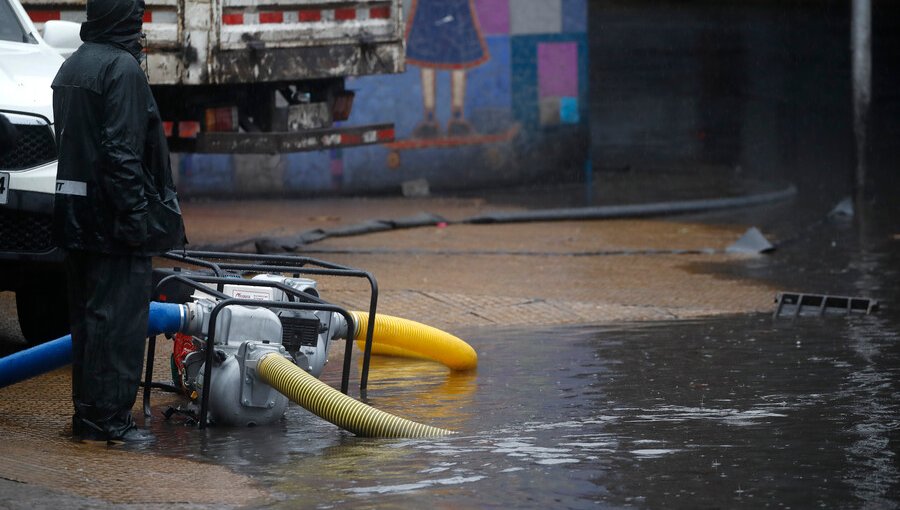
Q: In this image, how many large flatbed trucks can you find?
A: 1